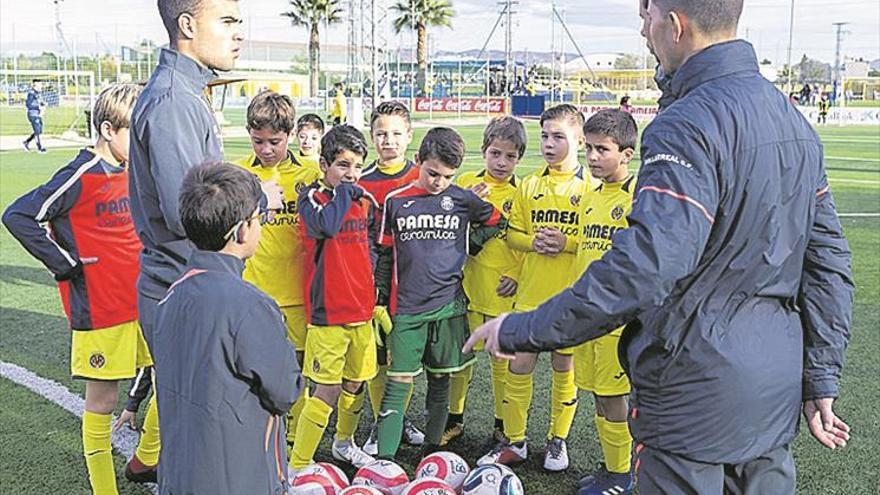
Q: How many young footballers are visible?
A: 10